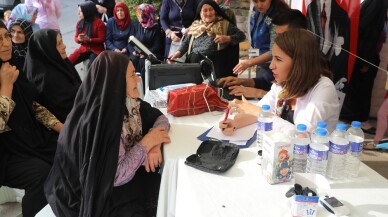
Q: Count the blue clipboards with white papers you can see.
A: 1